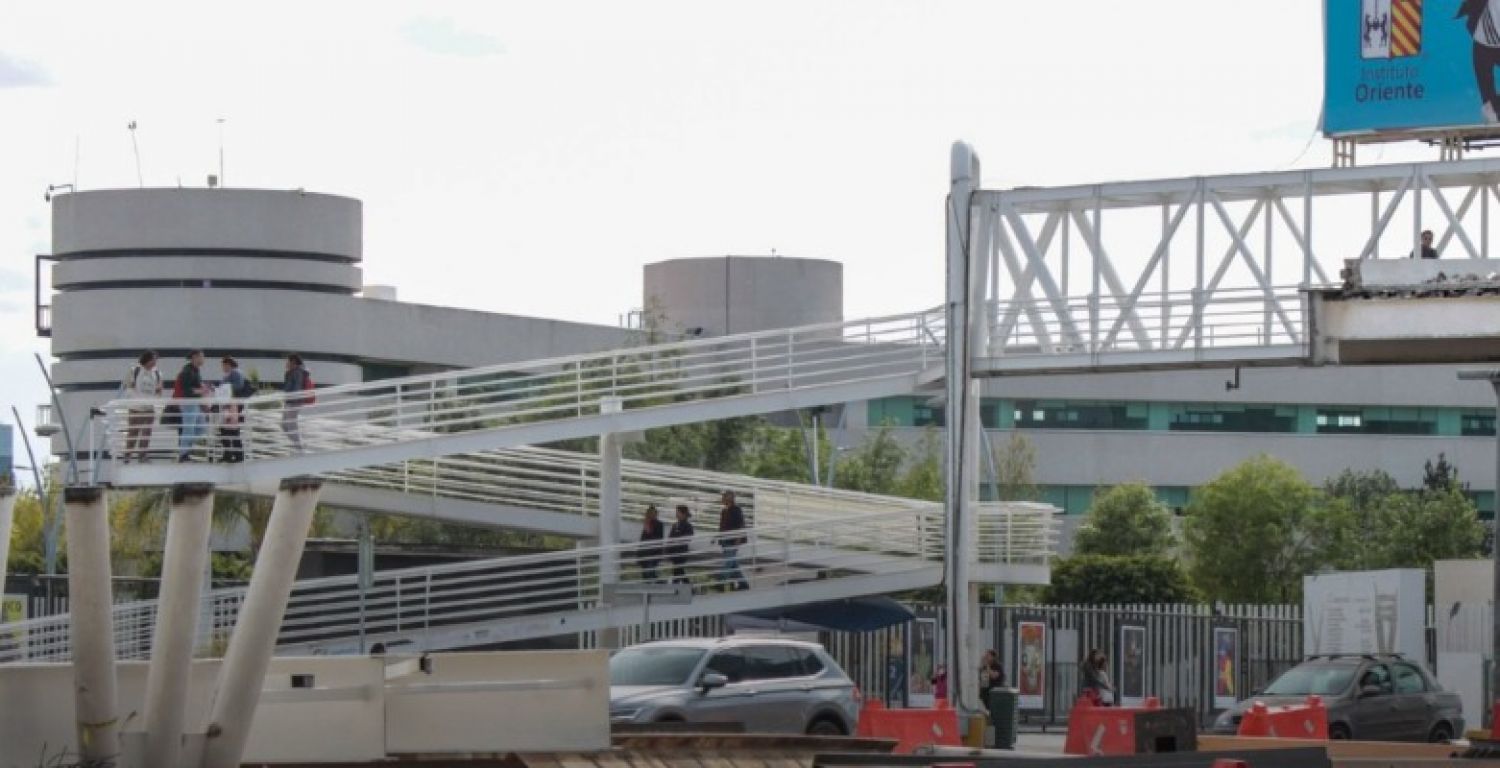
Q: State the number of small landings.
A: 2